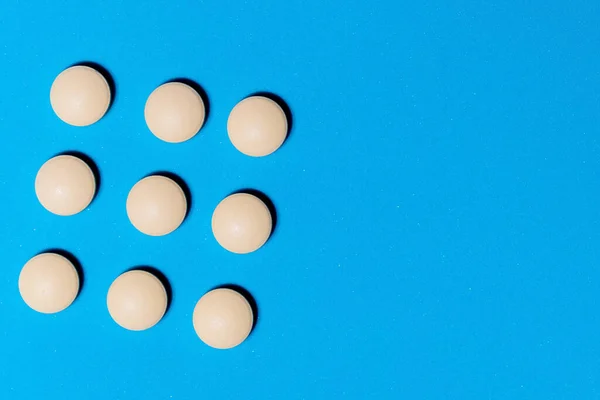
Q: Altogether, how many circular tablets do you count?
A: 9